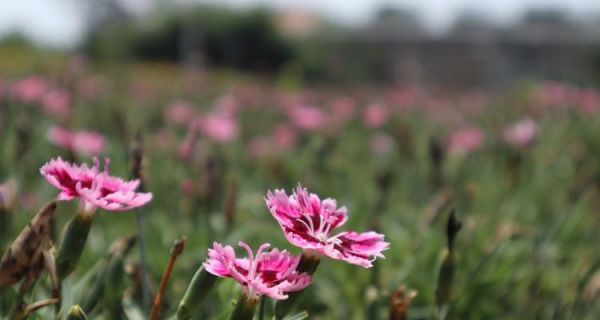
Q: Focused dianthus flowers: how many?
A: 3